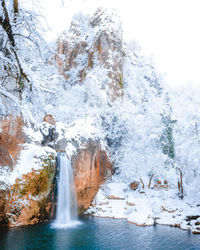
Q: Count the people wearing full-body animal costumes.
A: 0